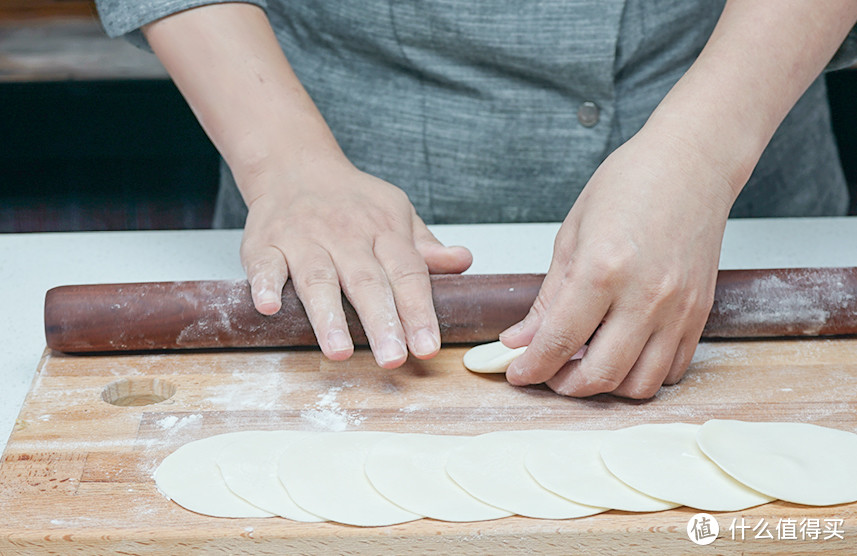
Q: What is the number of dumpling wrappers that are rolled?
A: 8